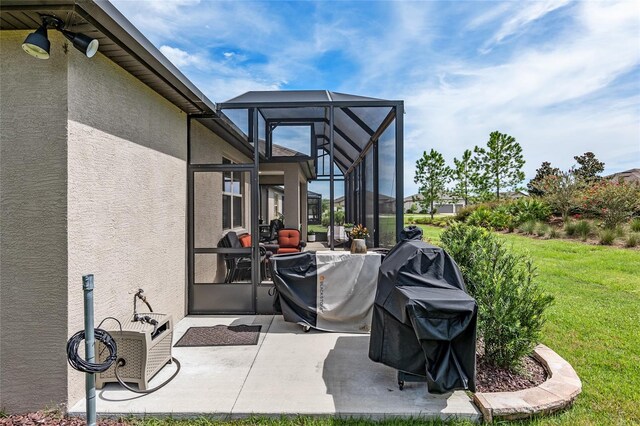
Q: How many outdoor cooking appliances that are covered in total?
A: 2